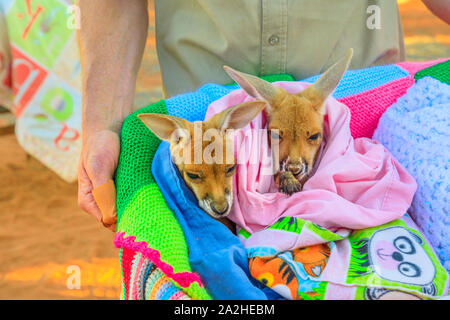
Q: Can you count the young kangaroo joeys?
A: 2